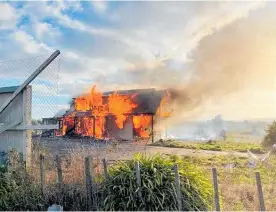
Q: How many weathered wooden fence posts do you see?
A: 8